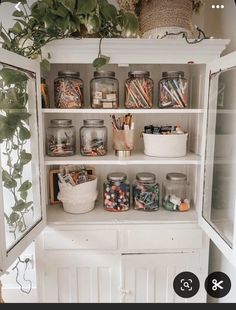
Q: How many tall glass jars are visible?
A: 9